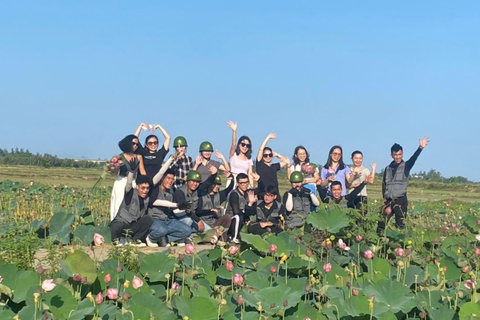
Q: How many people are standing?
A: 10